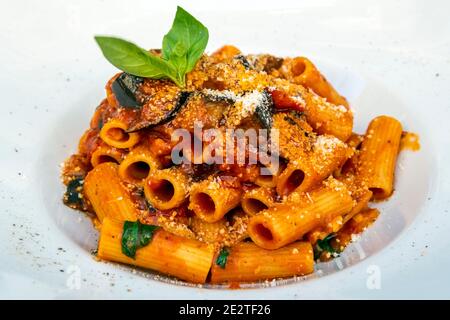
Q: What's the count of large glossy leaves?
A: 2